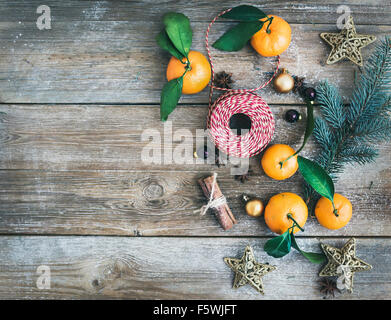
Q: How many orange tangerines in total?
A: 5